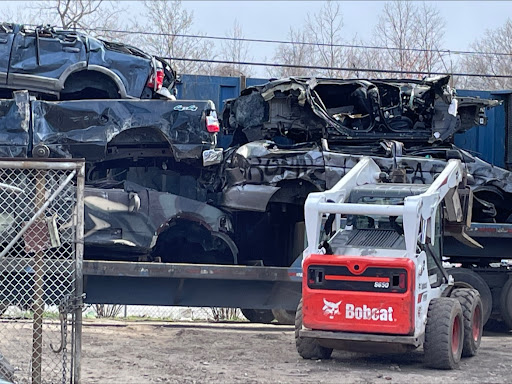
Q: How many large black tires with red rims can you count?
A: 2